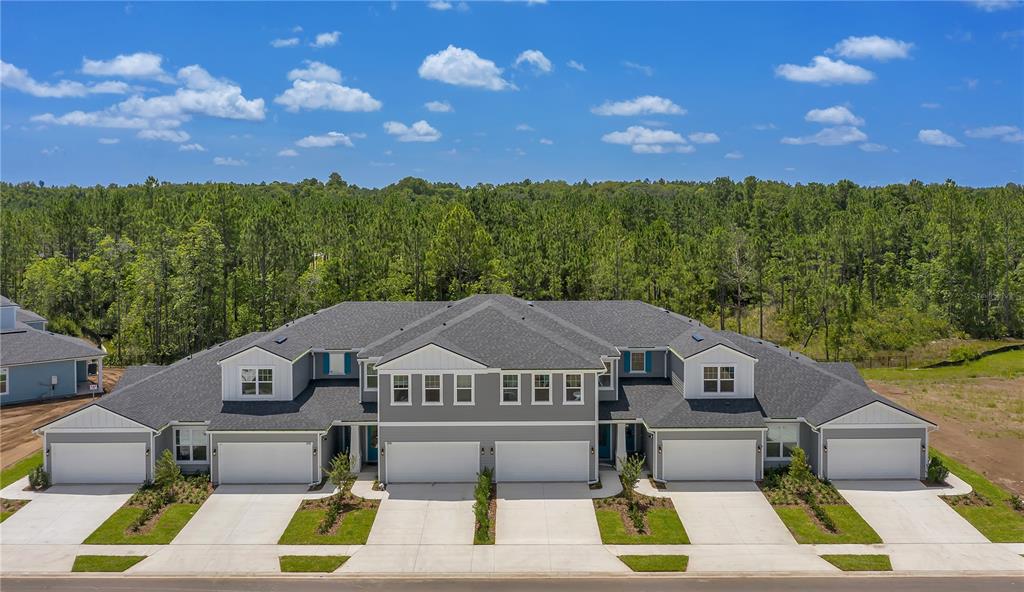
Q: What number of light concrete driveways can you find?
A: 6